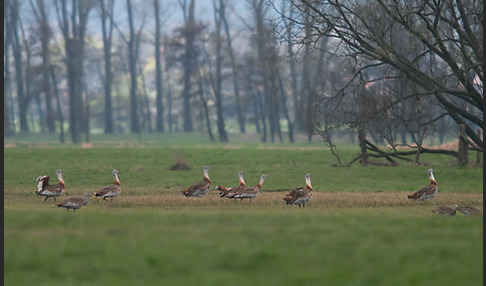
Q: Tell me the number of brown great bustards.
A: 10